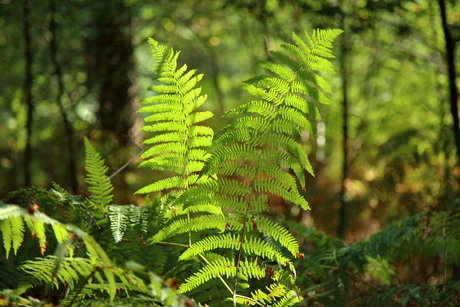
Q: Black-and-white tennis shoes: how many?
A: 0